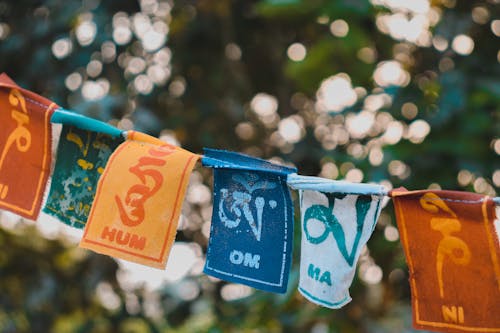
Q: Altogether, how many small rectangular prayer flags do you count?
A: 6